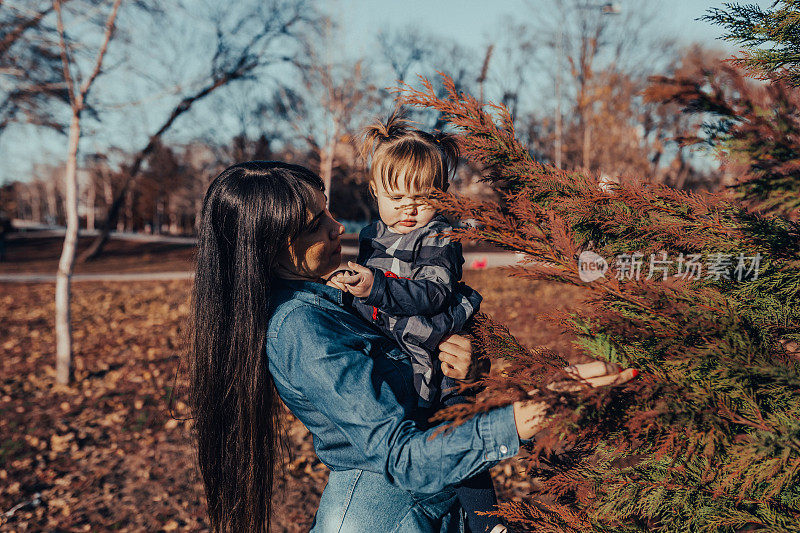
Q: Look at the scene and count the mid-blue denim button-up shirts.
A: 1